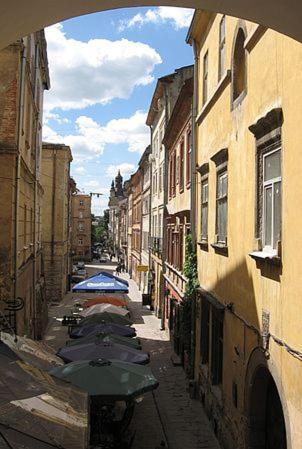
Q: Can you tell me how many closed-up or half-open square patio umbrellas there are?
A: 0